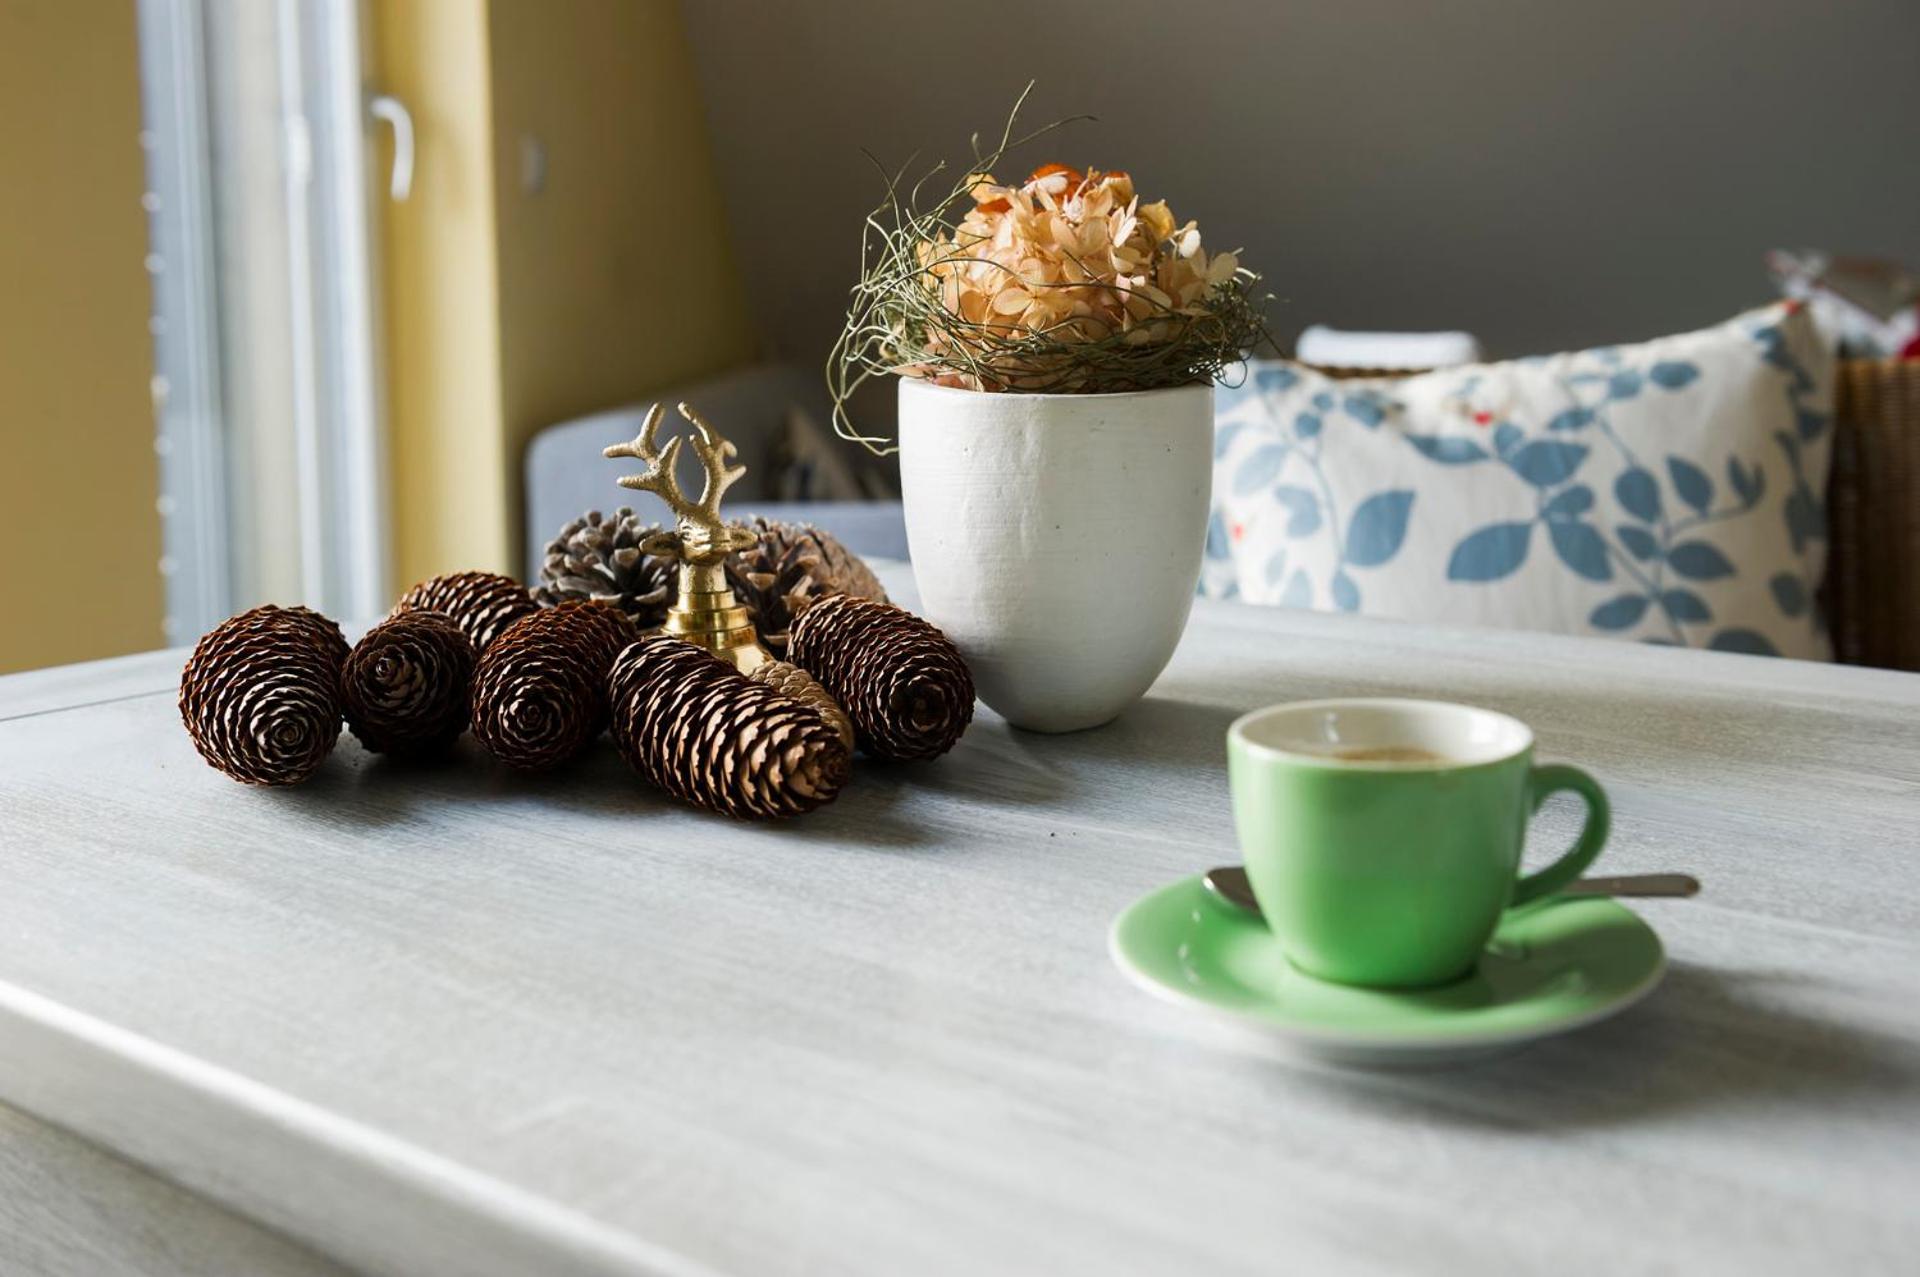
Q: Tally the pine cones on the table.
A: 9